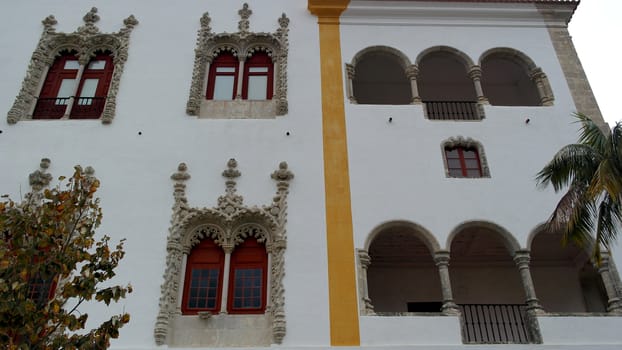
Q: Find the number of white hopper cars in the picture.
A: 0